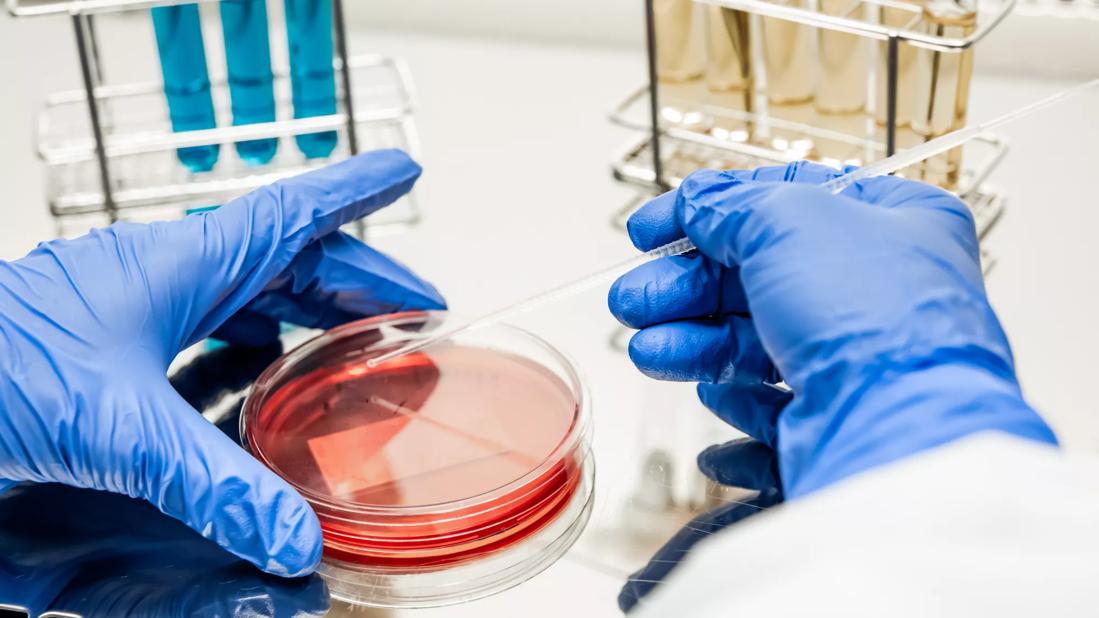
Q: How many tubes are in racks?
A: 9